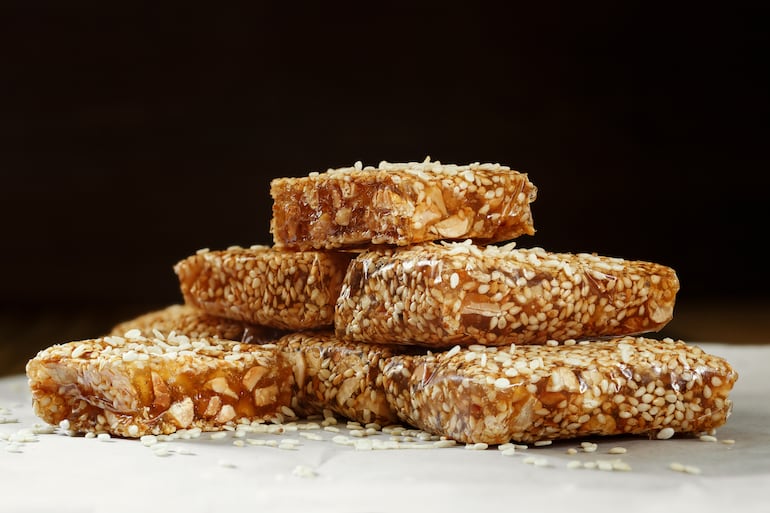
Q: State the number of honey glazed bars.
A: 7